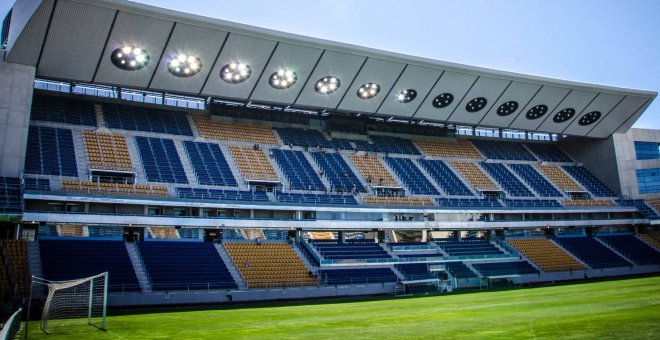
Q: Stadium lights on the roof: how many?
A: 13